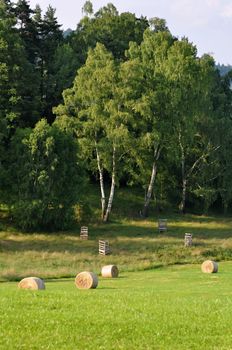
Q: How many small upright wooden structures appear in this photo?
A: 4